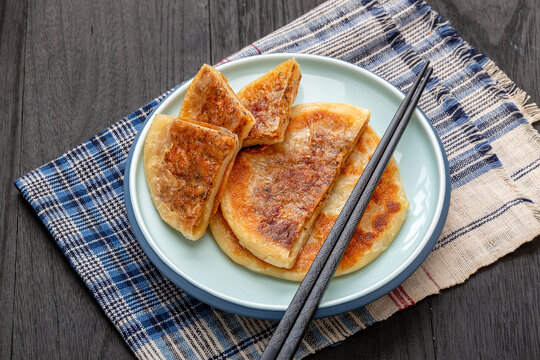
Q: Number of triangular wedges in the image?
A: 3